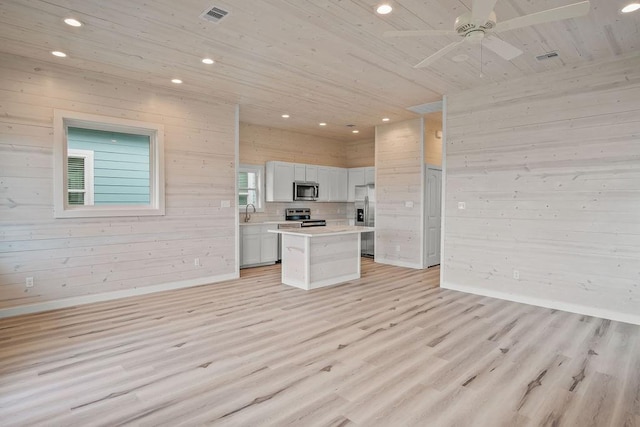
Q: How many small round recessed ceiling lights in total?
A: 10